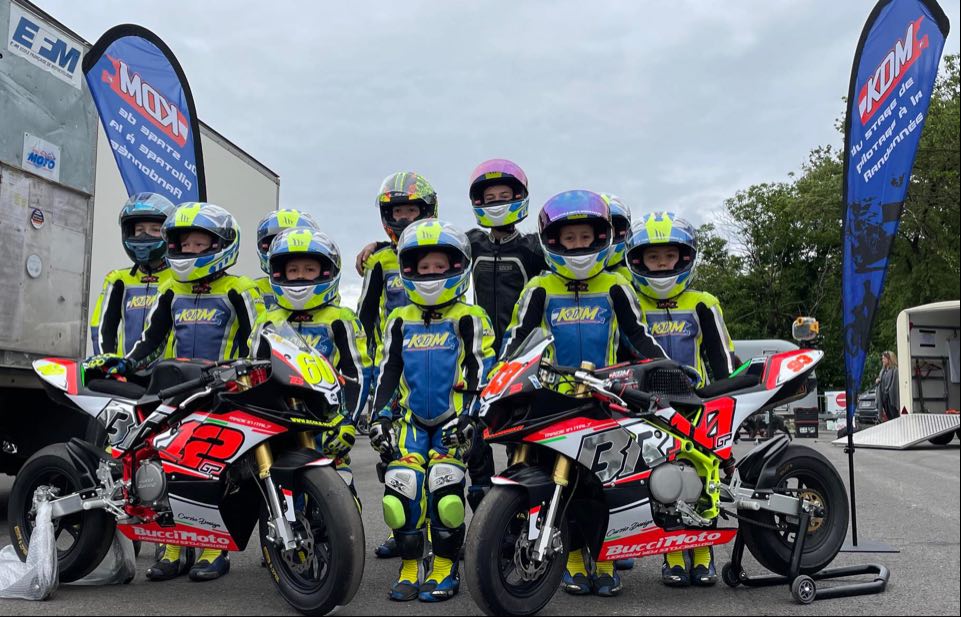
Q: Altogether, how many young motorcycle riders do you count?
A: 10